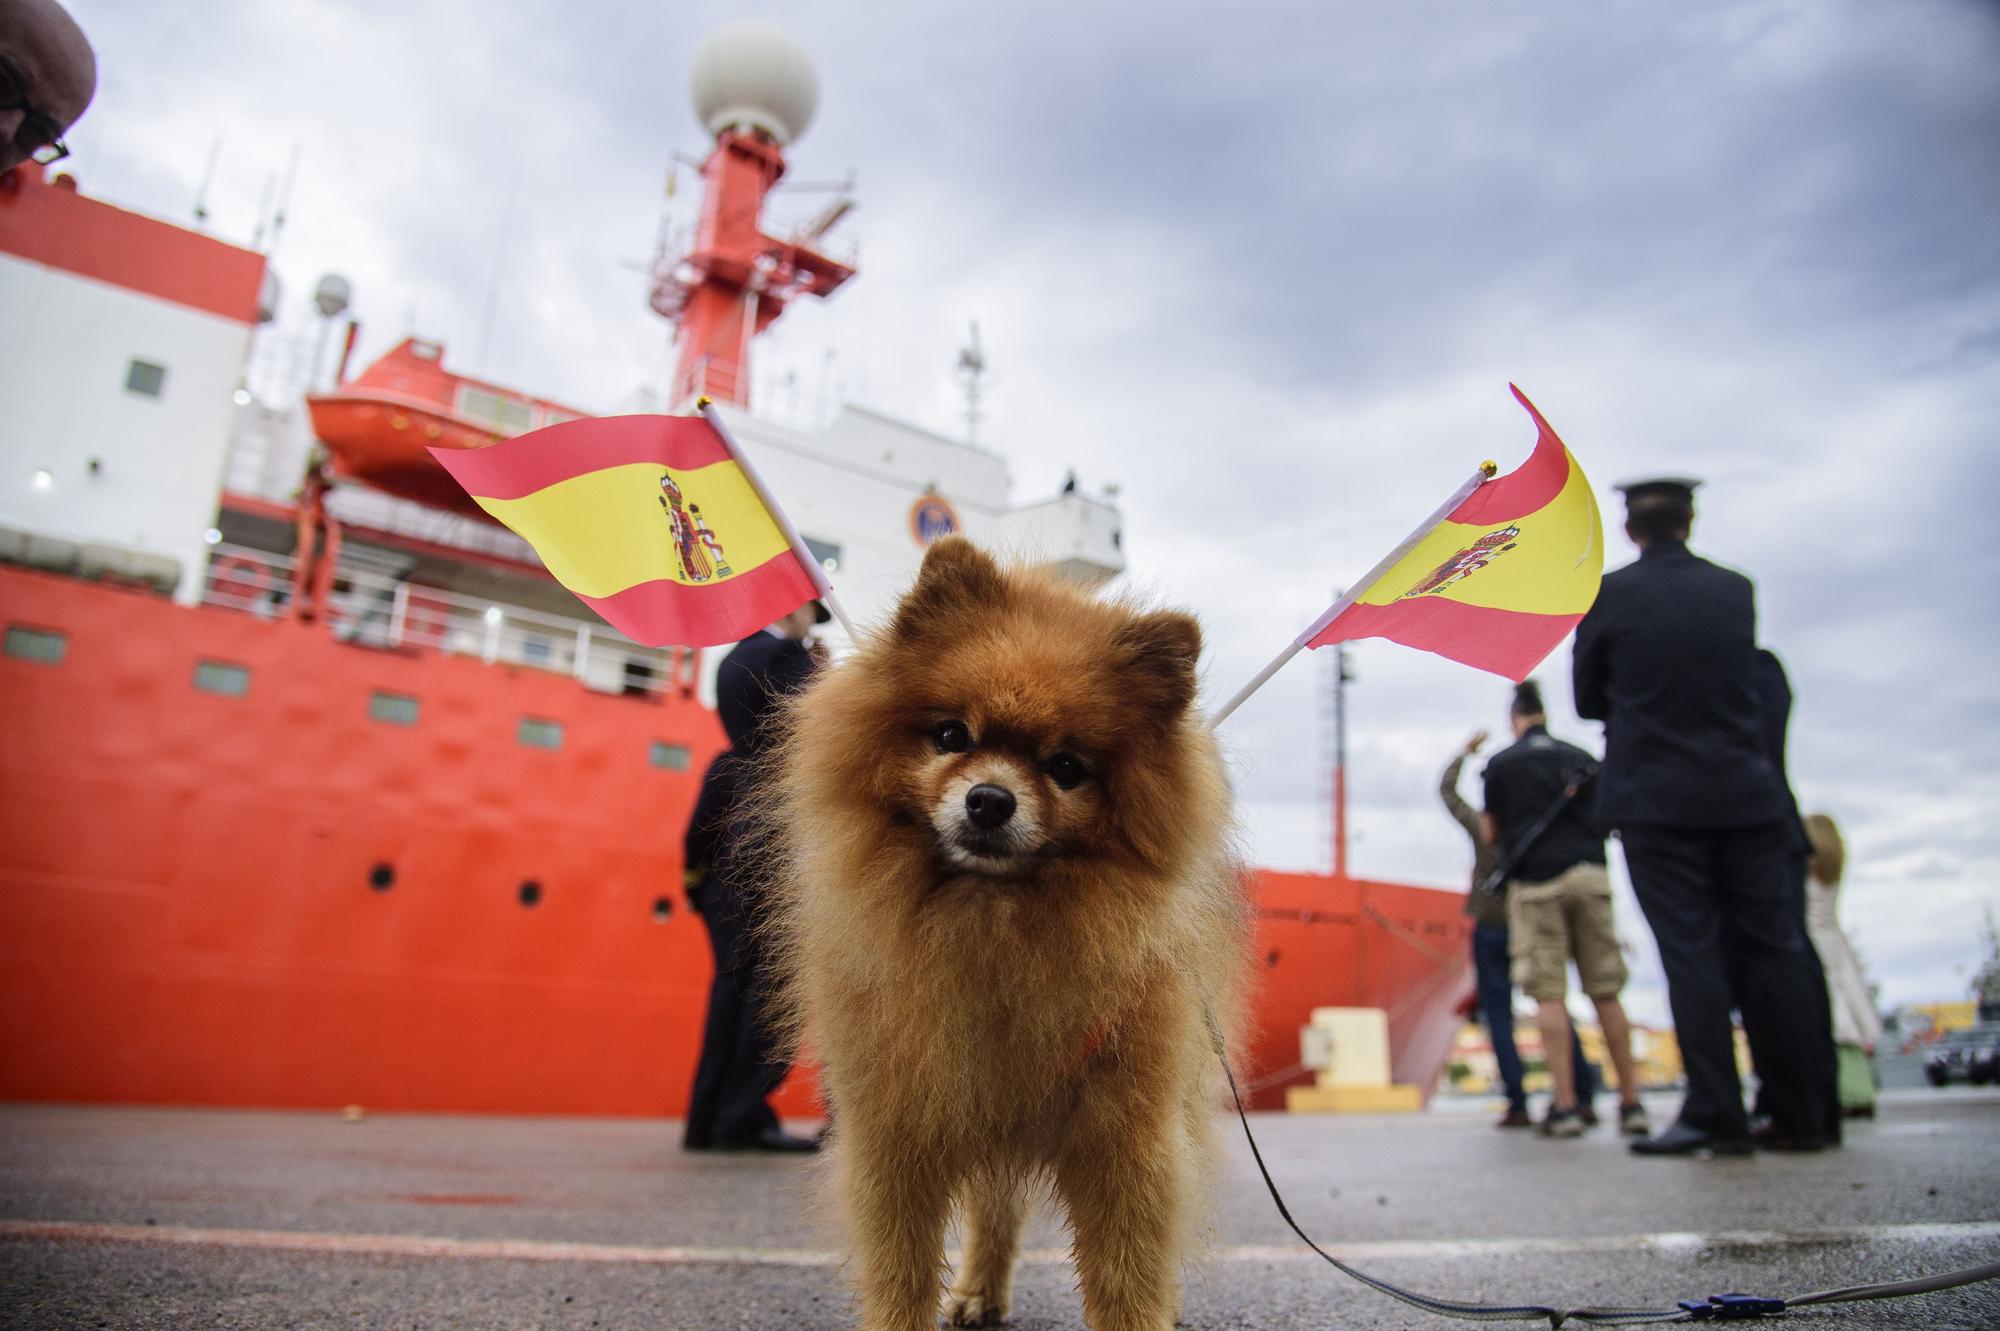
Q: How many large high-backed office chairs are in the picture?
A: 0